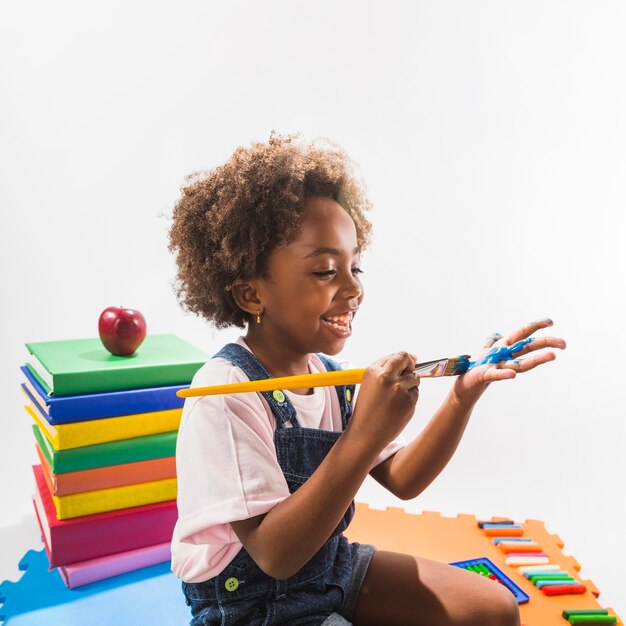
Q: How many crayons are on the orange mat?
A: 15